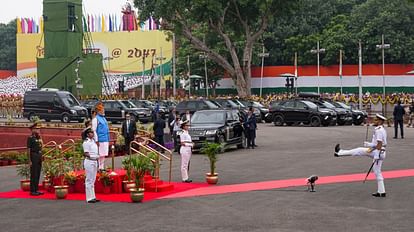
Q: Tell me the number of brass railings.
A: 4